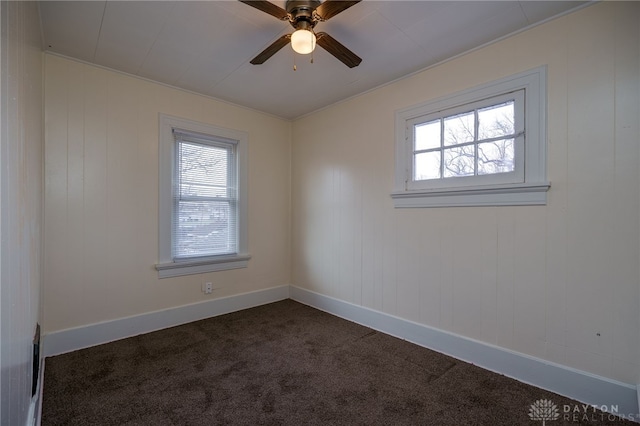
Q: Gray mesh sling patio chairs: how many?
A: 0